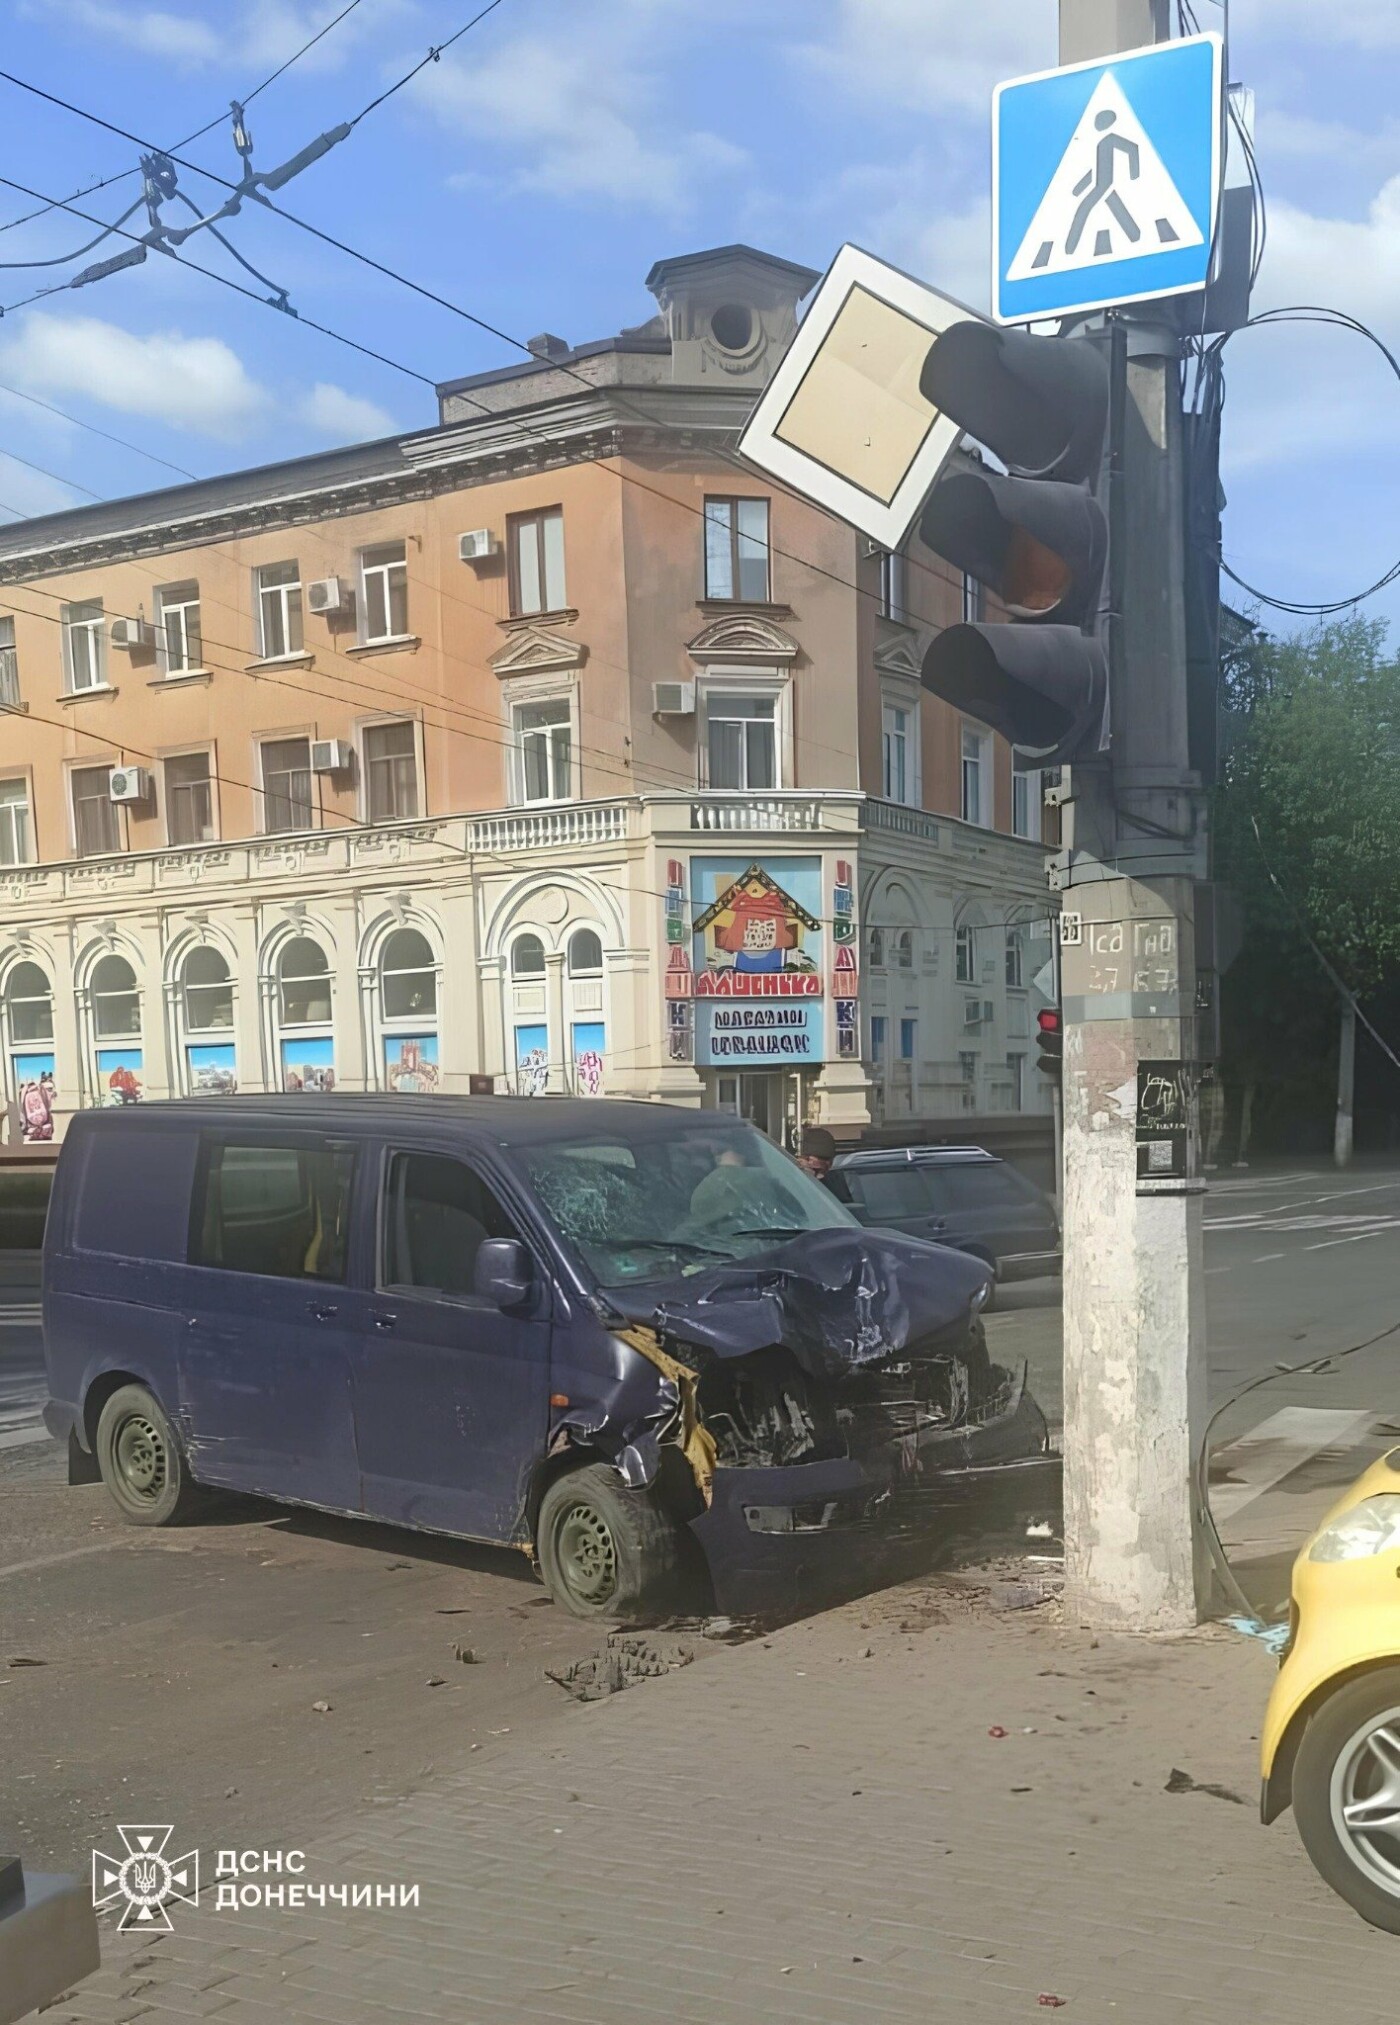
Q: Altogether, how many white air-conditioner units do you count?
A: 6